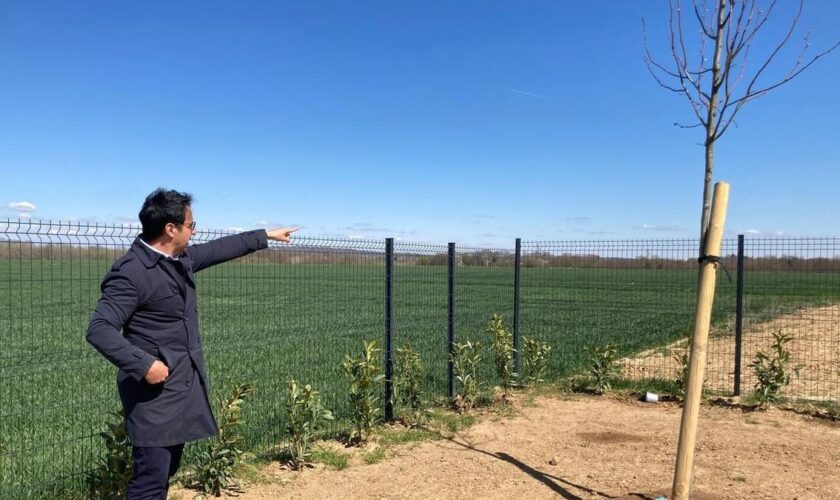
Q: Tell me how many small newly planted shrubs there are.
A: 11